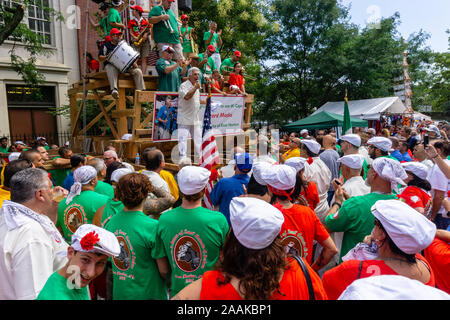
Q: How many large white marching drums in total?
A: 1